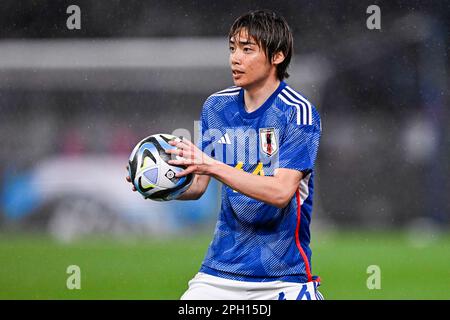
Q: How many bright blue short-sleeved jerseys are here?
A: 1